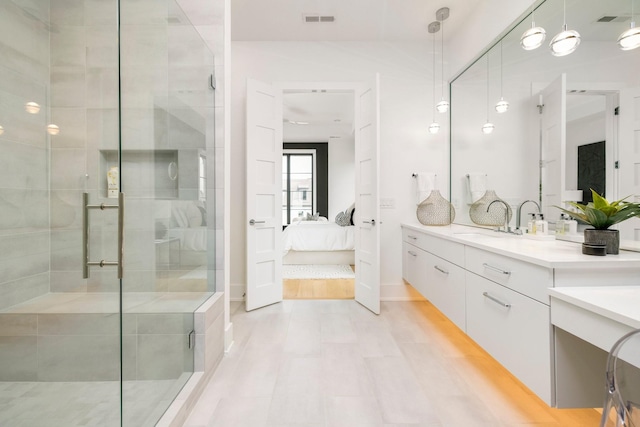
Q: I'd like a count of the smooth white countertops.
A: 2